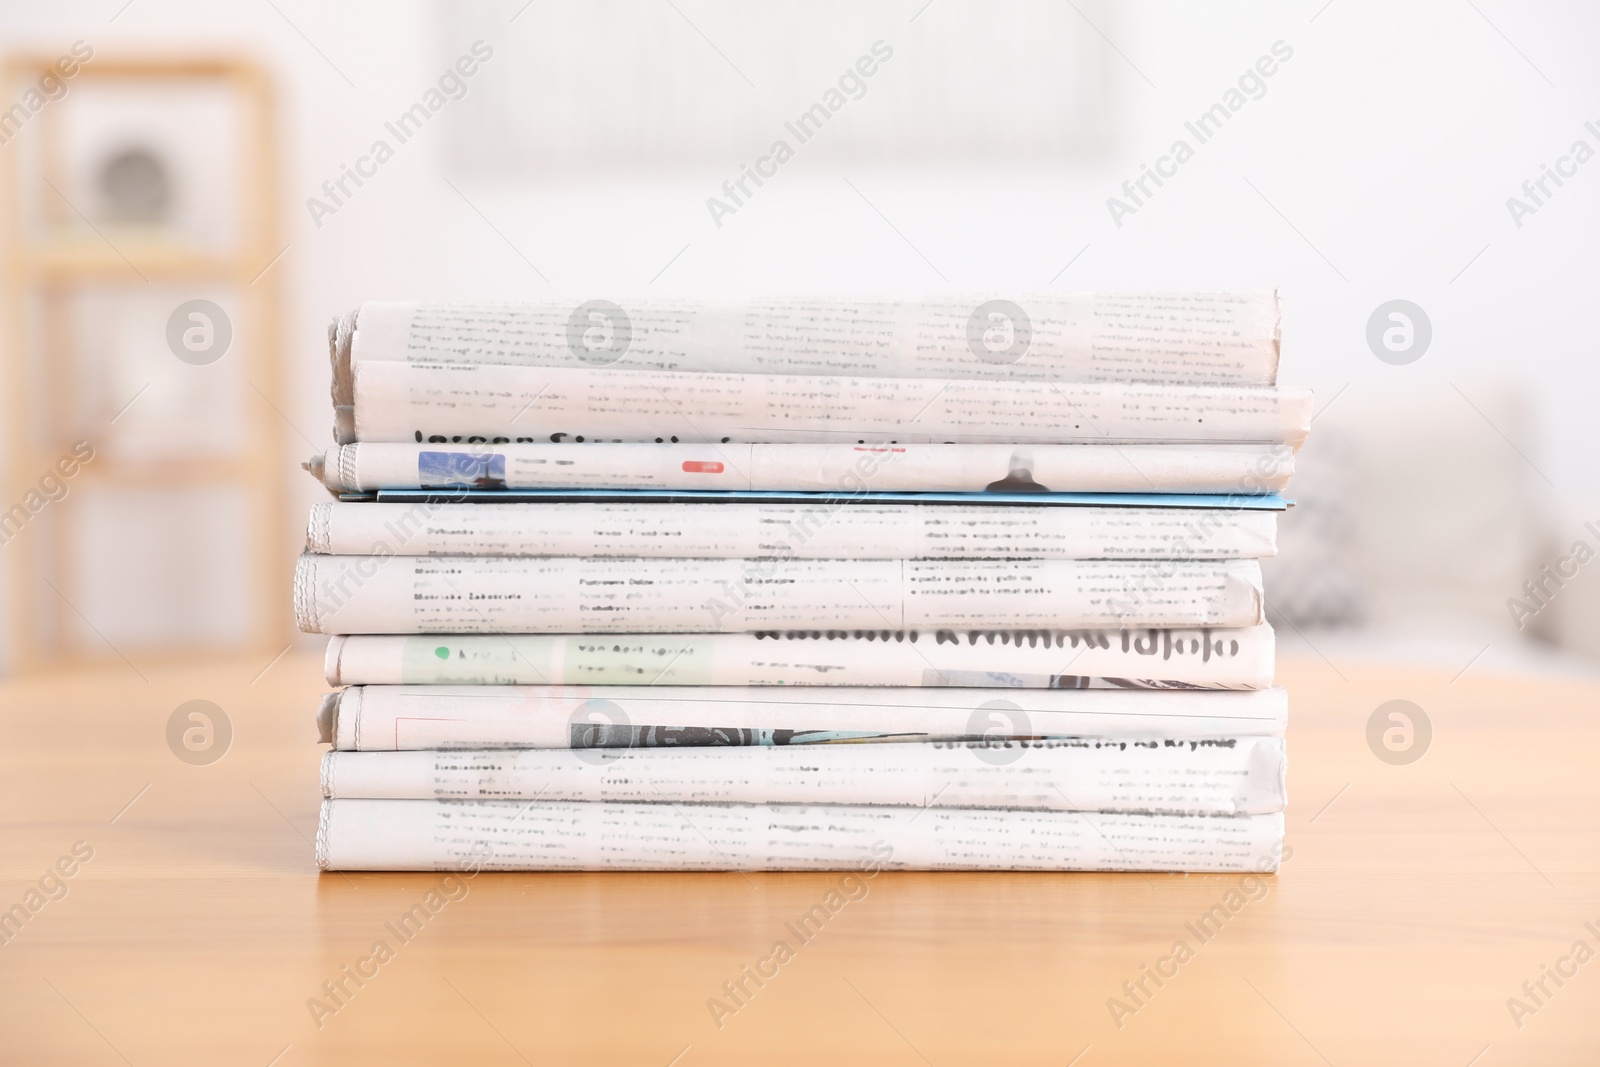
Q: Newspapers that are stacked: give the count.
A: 9